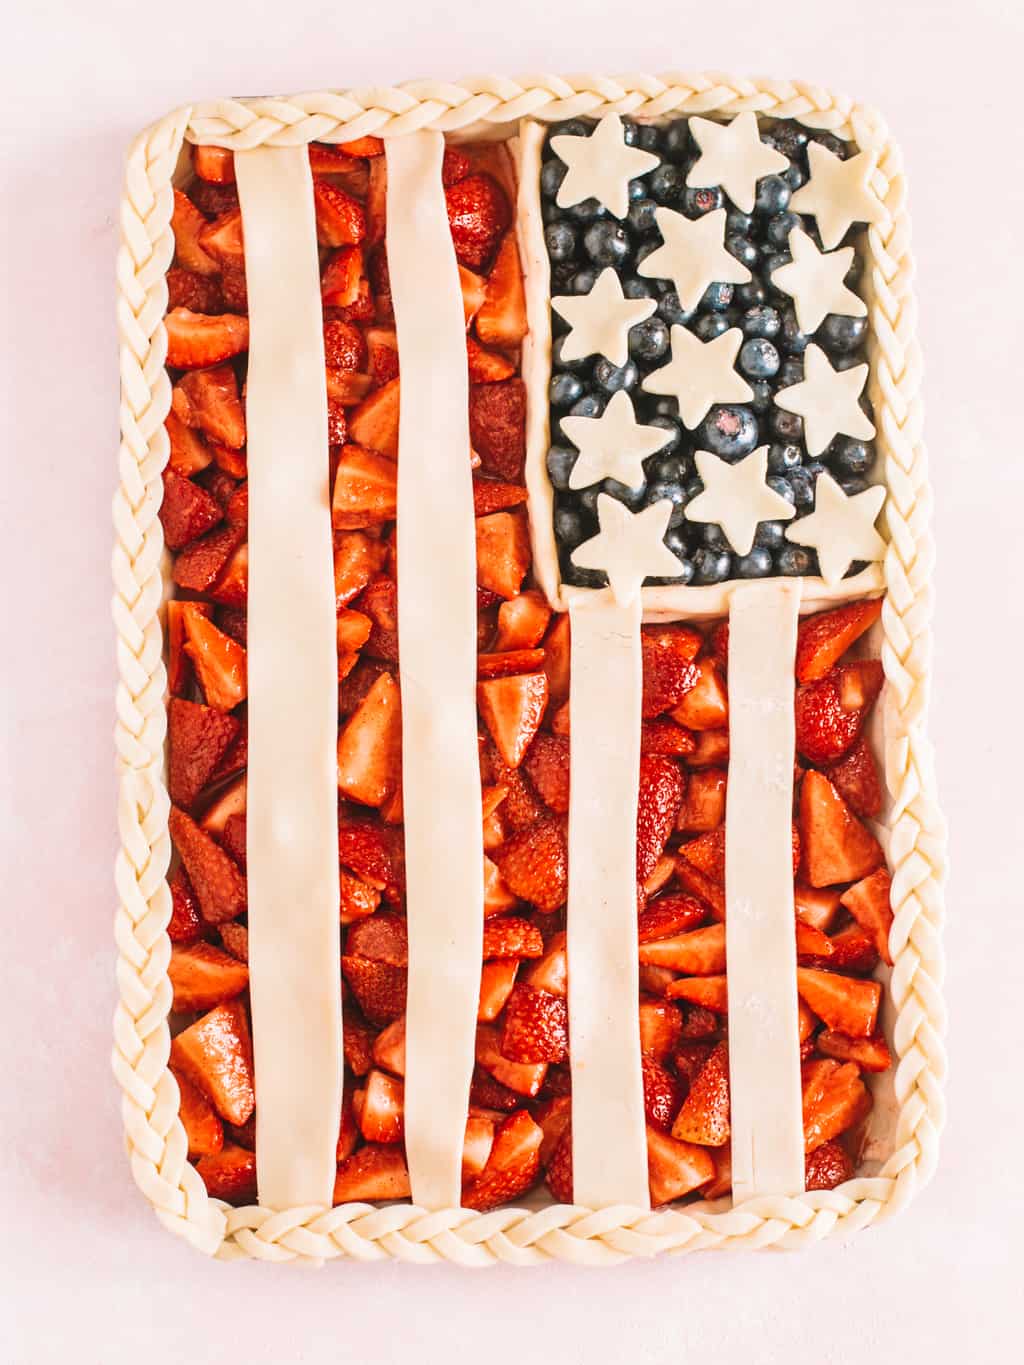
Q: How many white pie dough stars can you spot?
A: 12